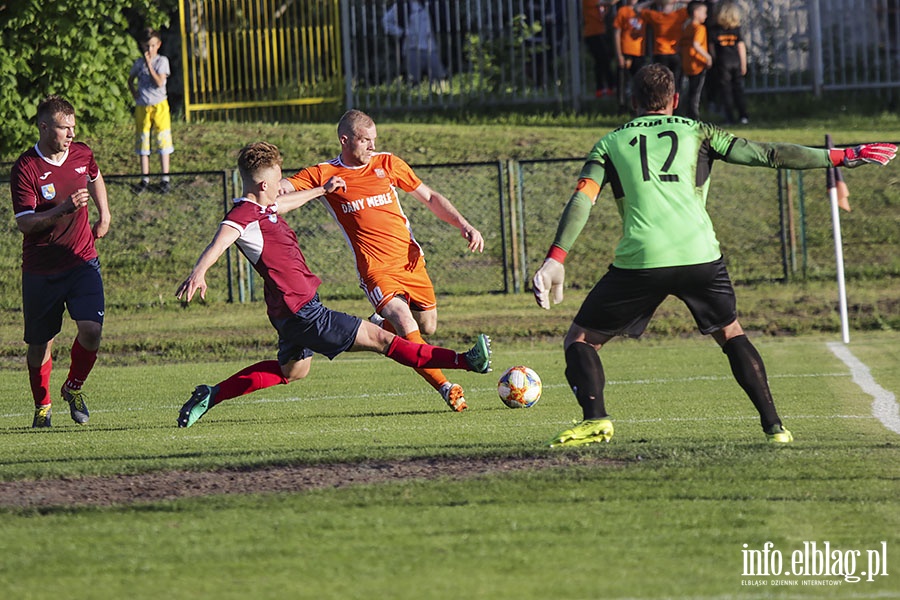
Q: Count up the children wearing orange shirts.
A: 4